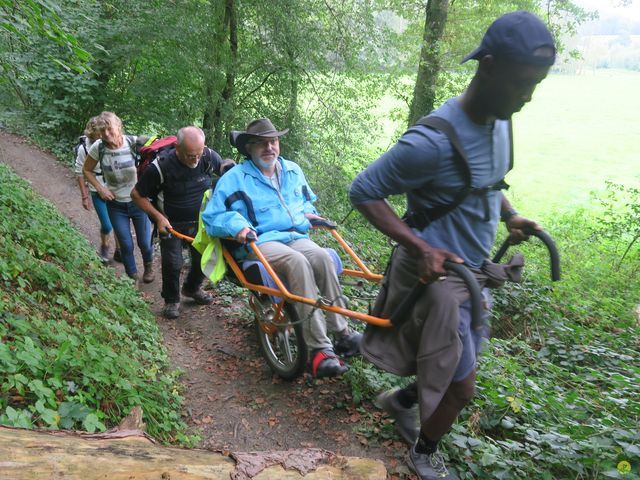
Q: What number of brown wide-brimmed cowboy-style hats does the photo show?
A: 1